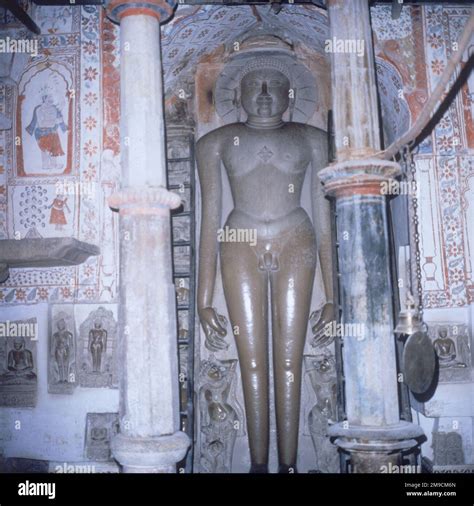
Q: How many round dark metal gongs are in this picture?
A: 1